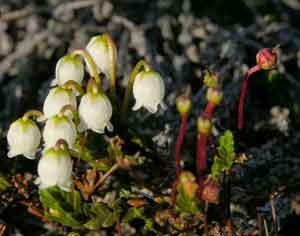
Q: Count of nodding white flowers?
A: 8